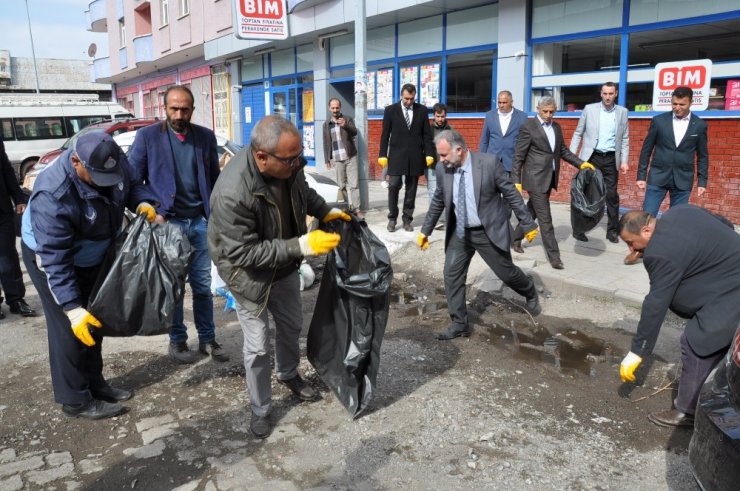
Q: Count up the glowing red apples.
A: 0